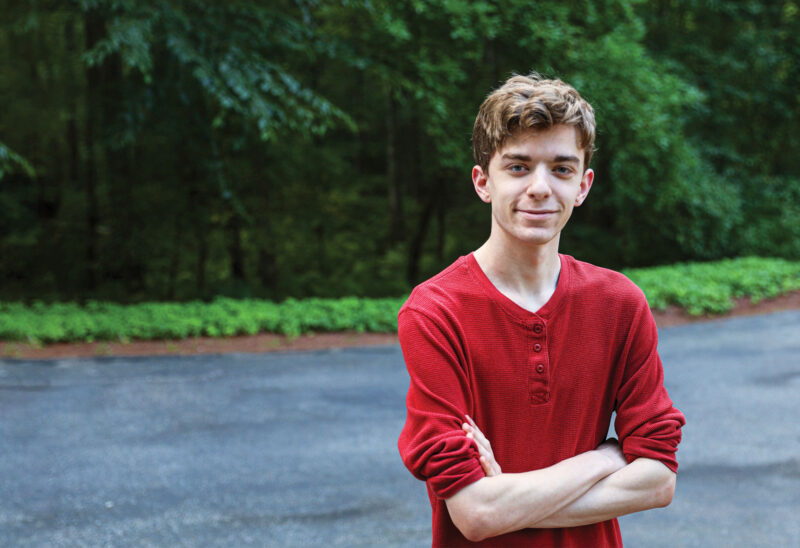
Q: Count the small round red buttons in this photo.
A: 3